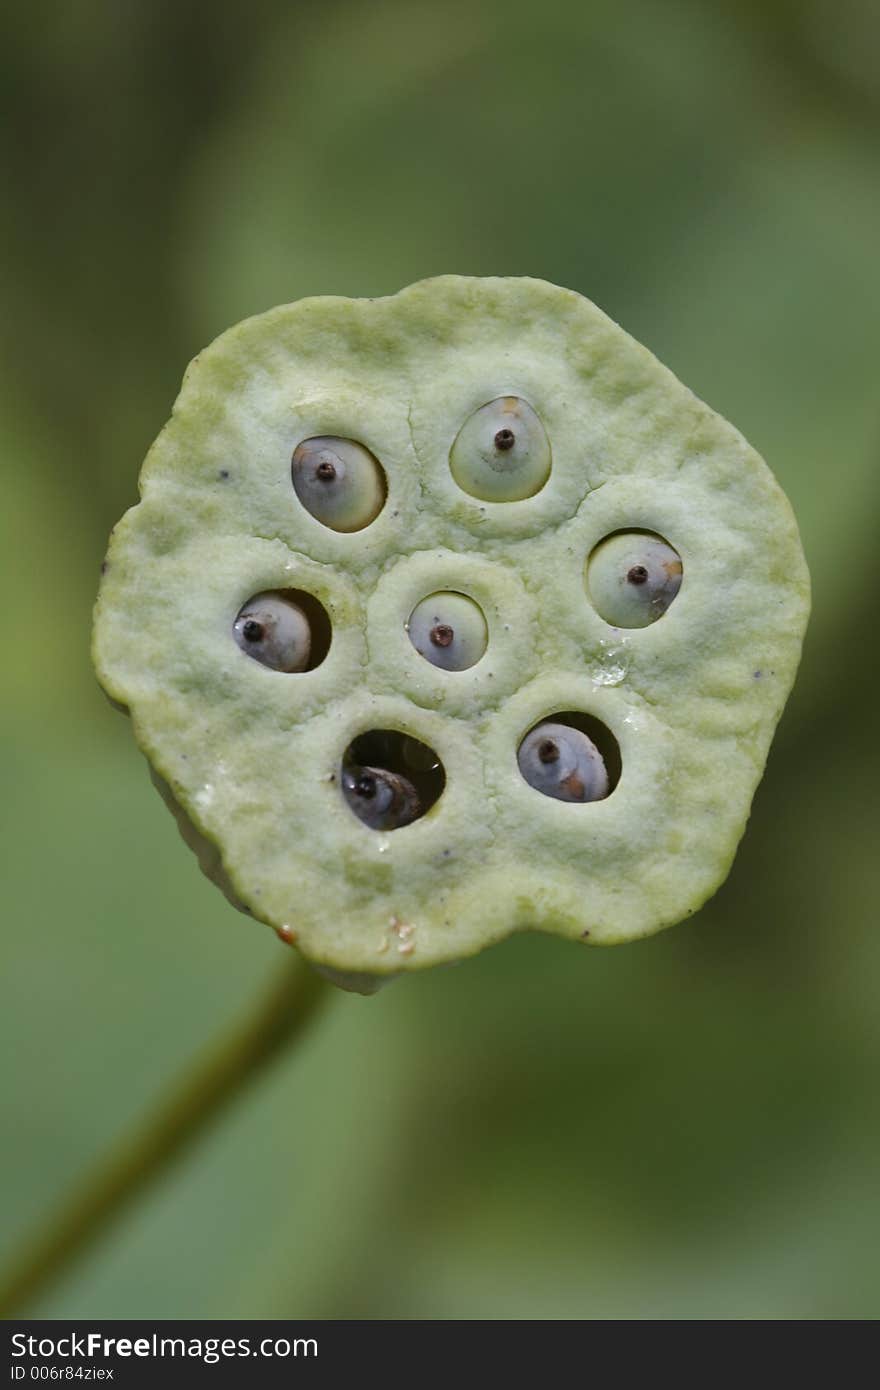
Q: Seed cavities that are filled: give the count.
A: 7